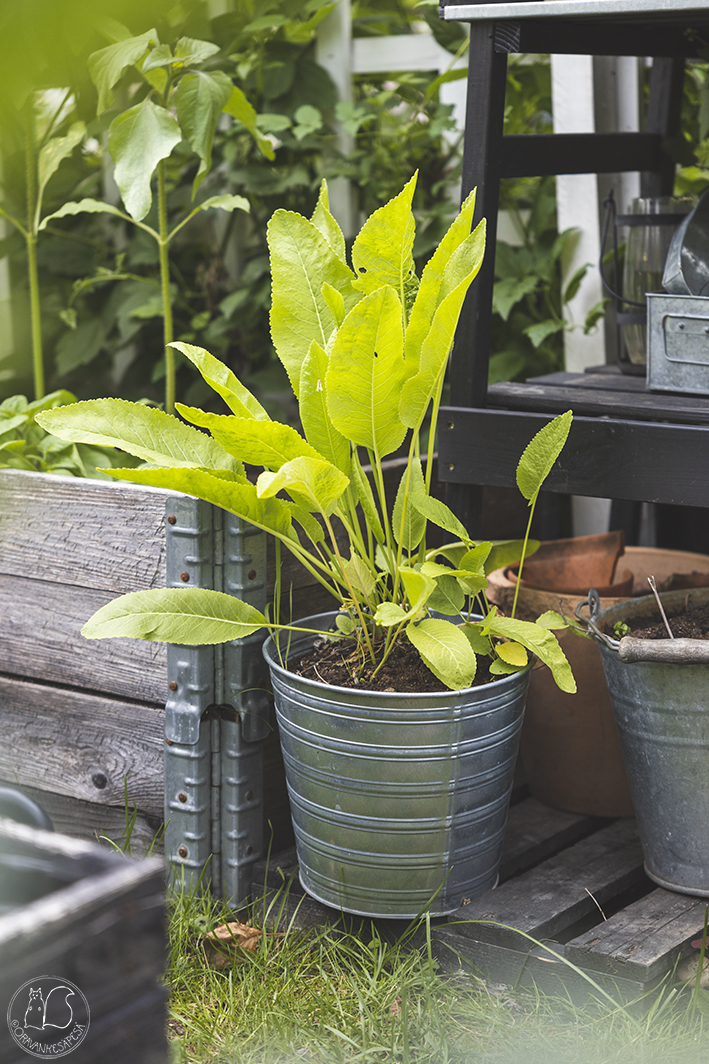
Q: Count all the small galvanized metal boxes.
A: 1